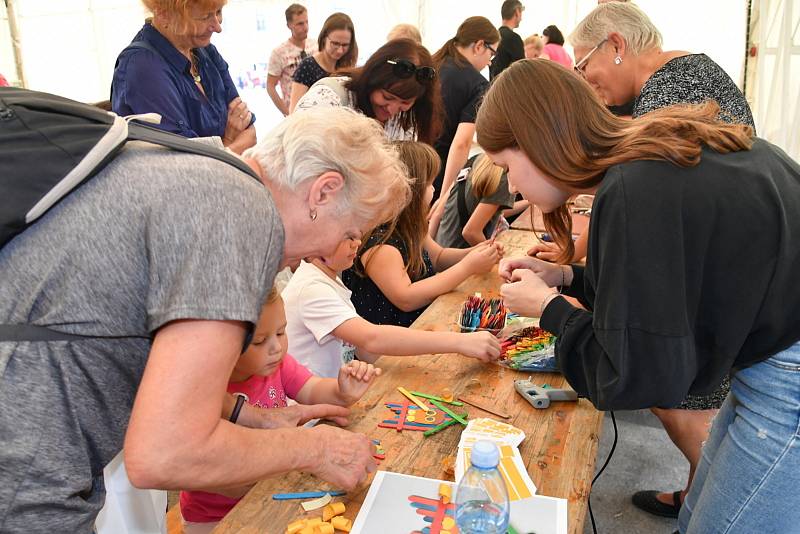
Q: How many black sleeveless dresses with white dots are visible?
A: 1